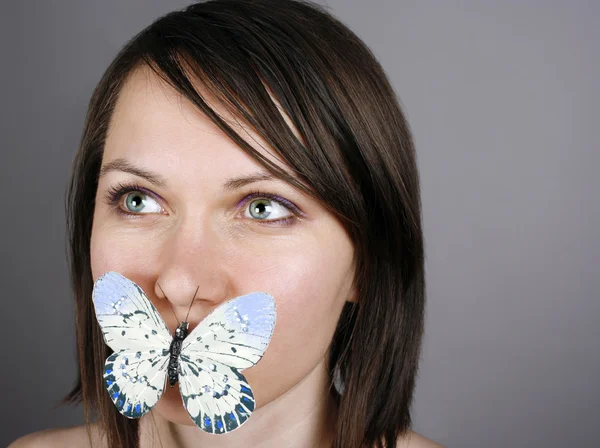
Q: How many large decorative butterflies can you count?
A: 1